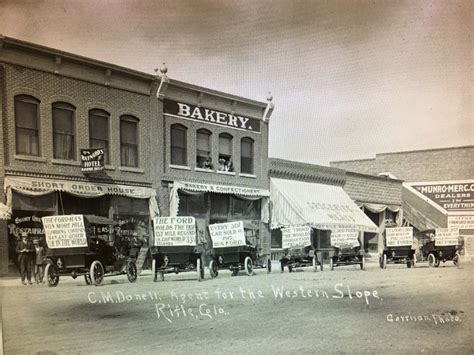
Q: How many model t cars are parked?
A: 7